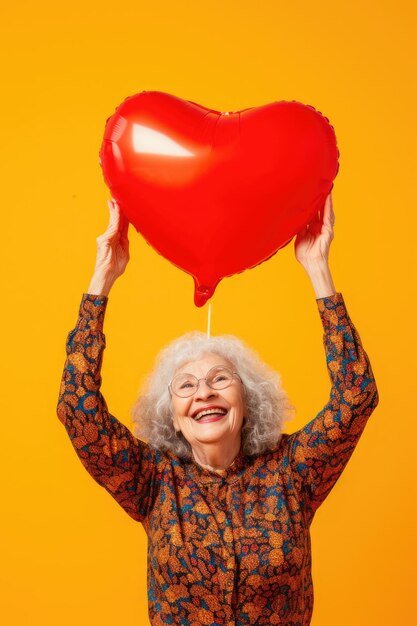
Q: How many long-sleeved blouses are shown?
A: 1